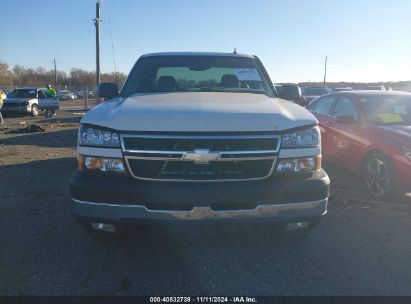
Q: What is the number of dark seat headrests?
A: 2